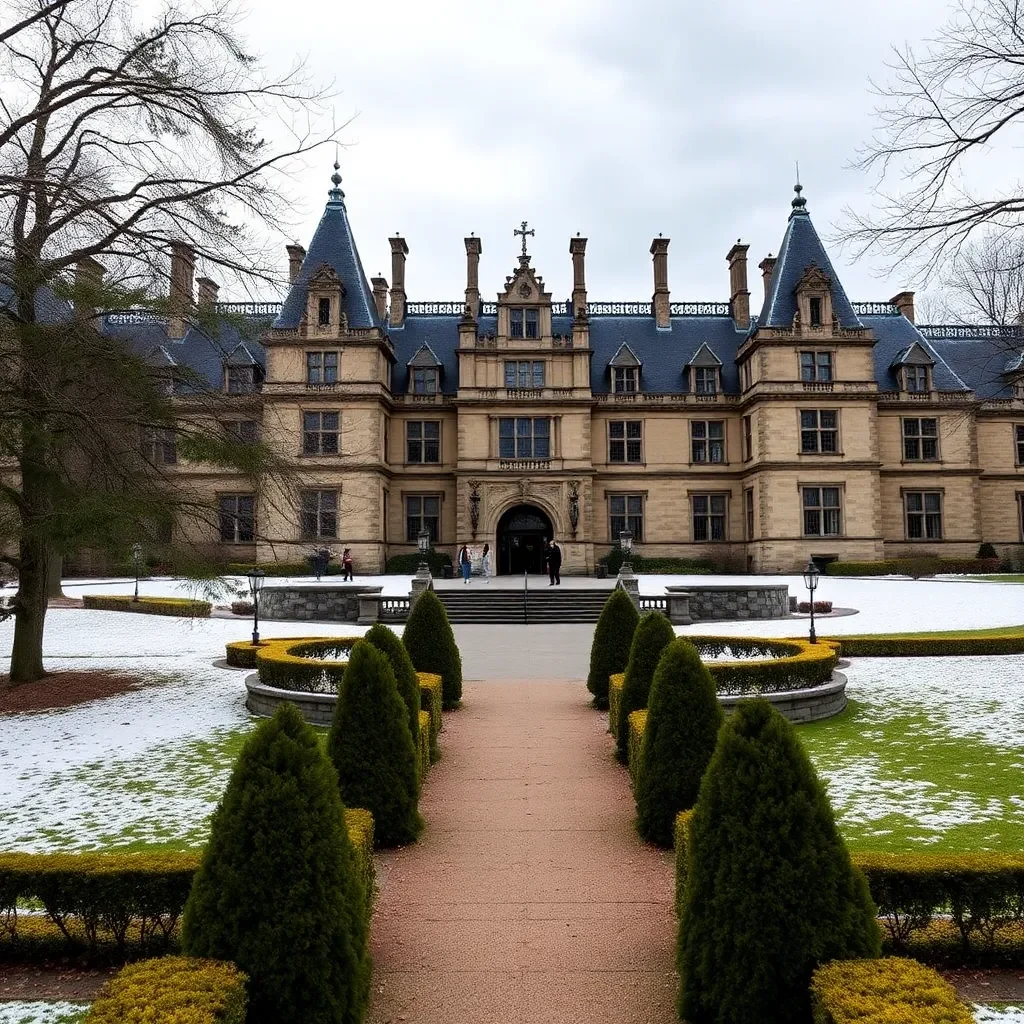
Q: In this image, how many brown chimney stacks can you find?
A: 12